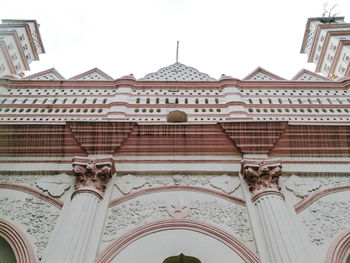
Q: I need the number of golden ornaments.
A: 4